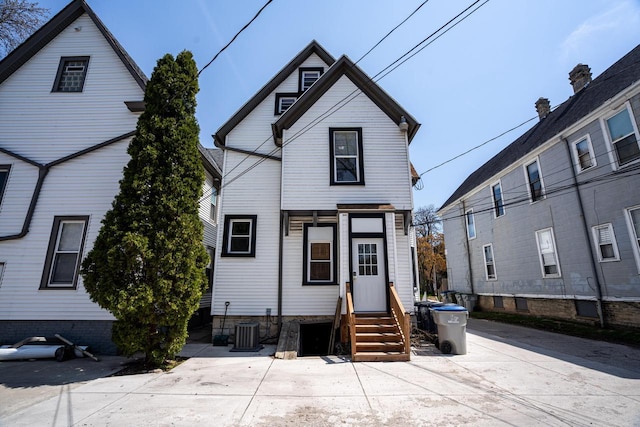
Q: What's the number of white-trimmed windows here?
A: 9